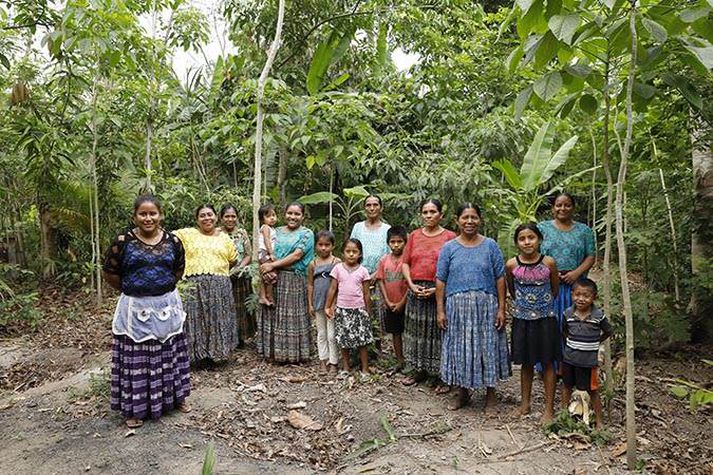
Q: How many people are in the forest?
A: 14